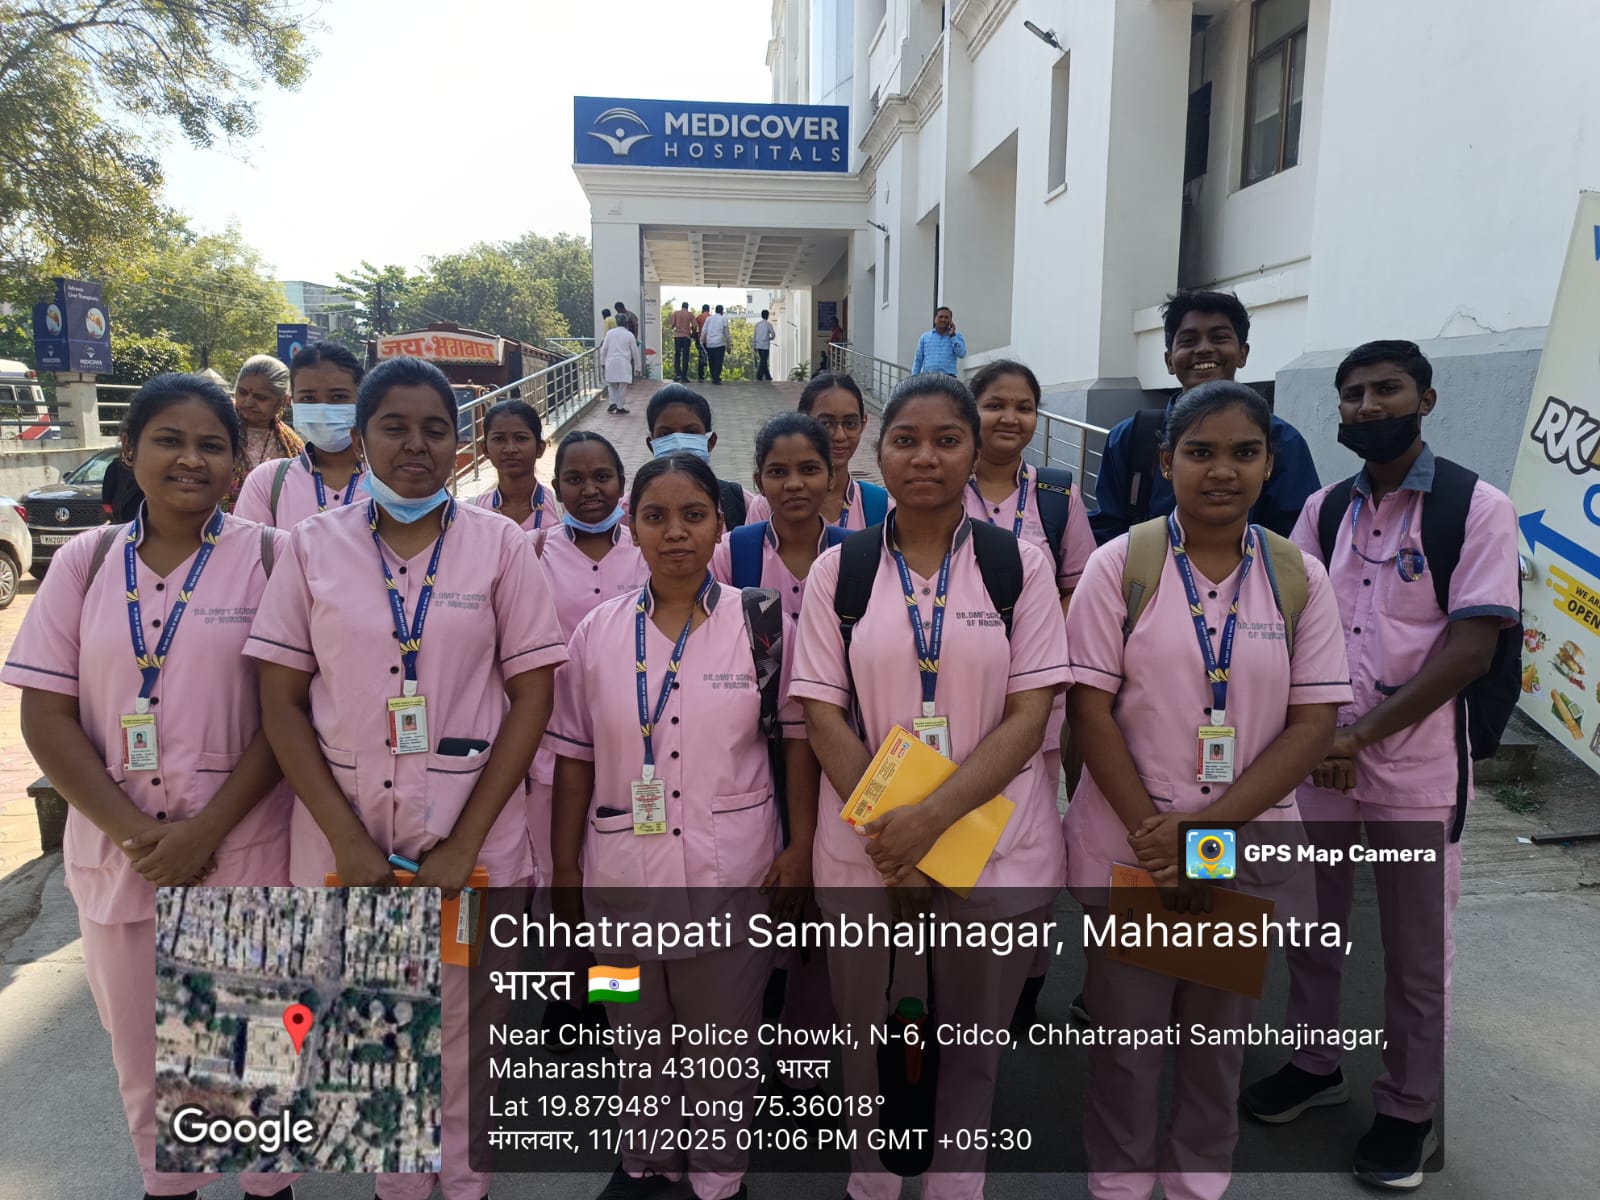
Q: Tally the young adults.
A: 14